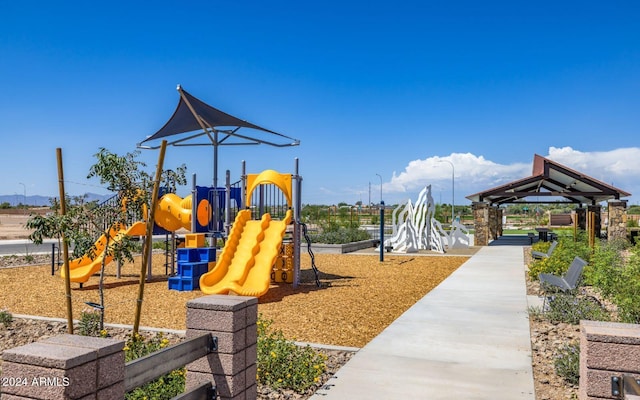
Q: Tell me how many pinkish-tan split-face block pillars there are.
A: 3